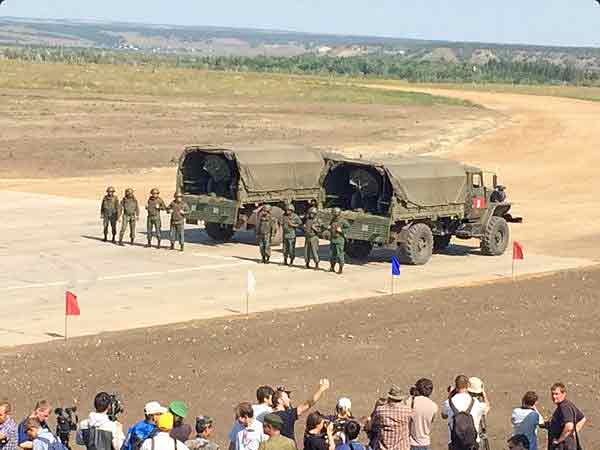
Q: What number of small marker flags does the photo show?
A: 4